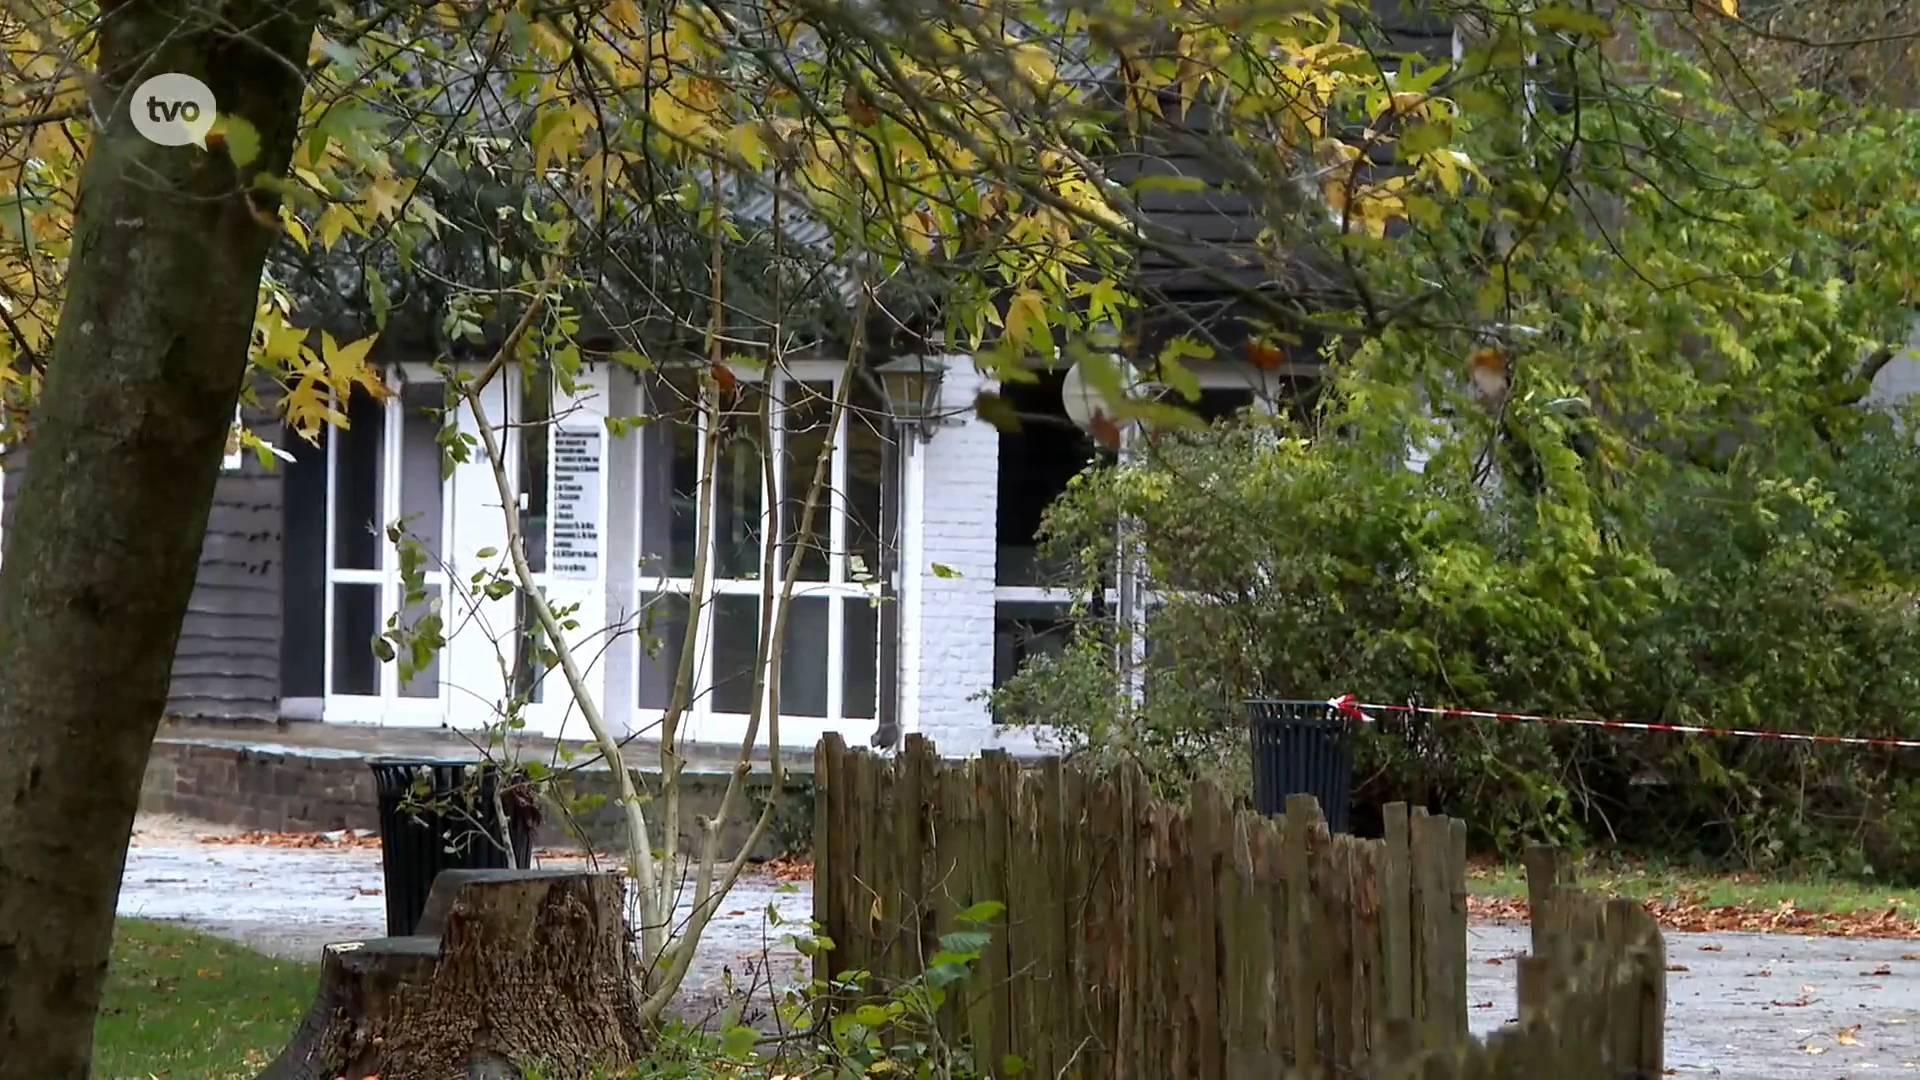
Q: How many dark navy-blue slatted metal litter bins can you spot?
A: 2